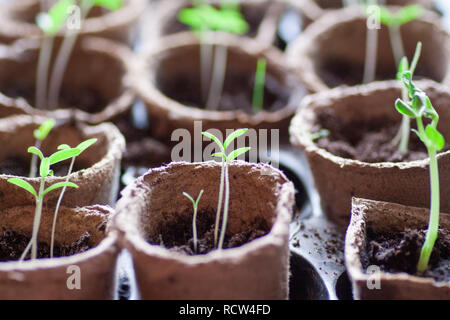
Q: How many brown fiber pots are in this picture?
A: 11